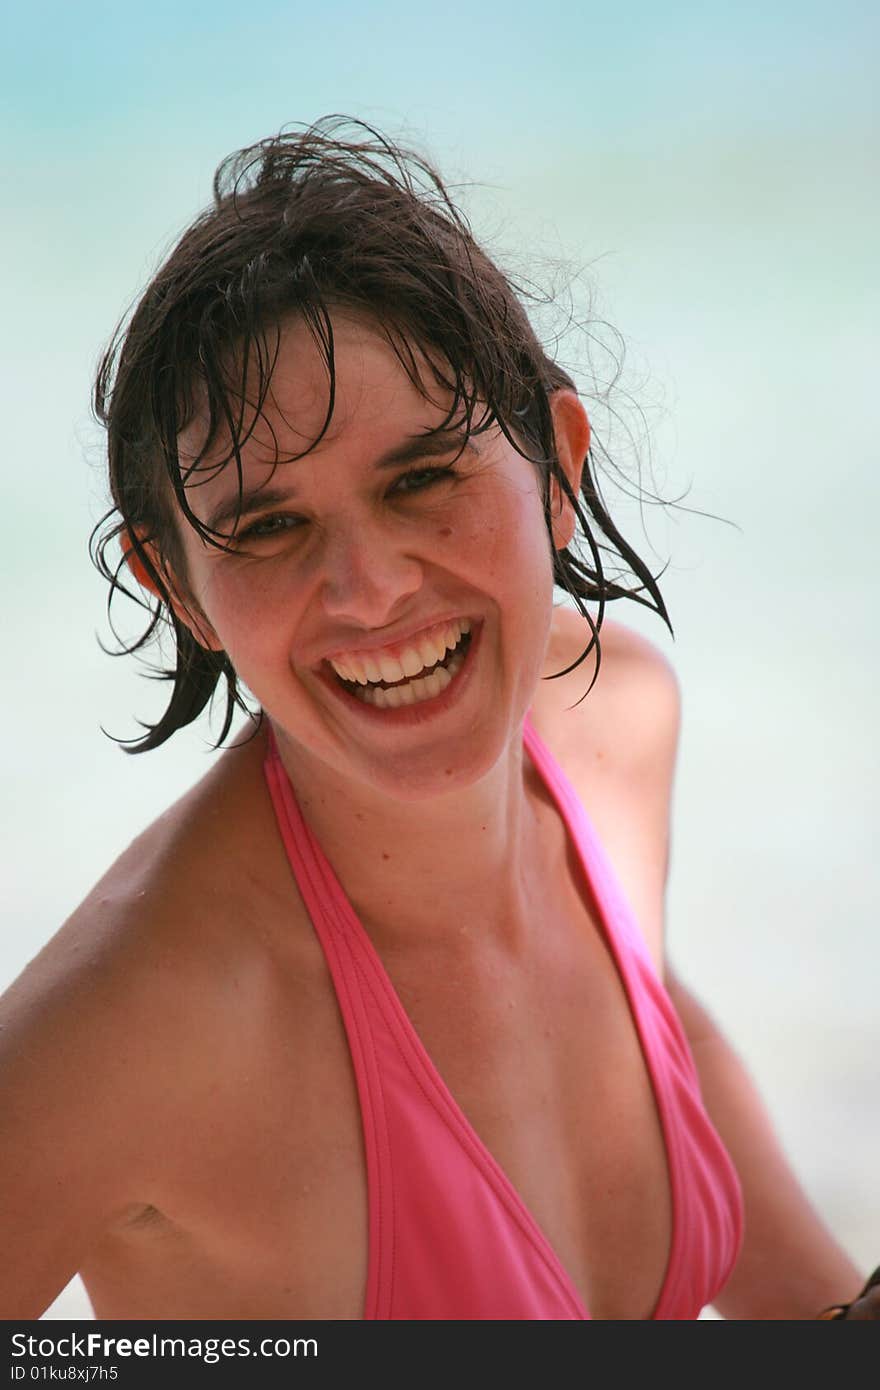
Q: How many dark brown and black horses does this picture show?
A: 0